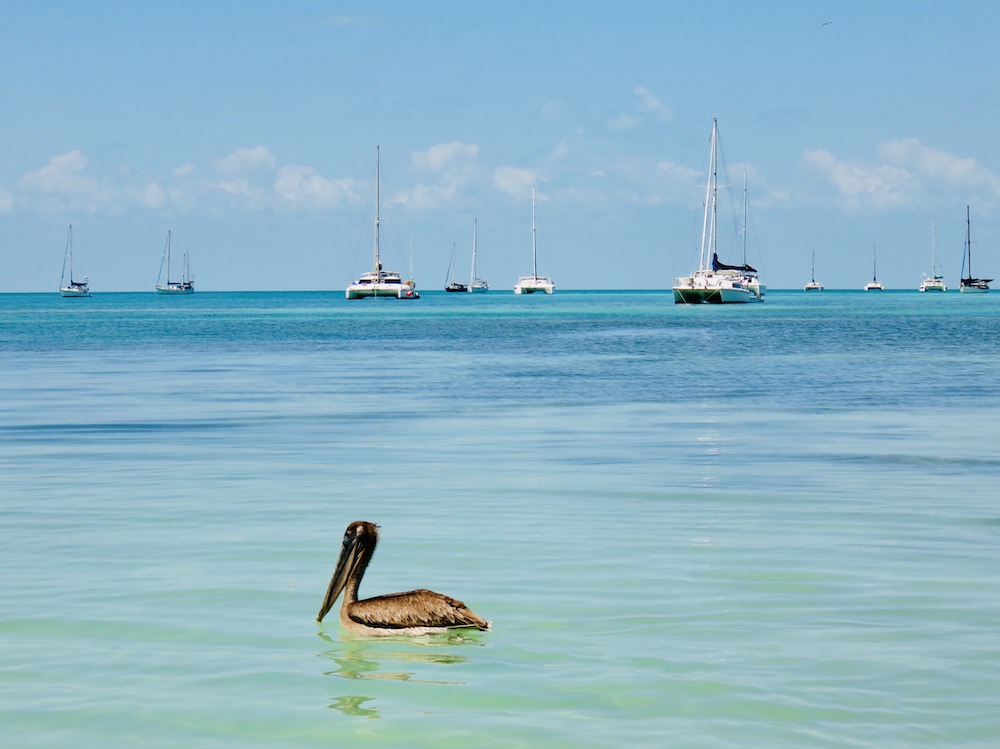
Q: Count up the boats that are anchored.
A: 12